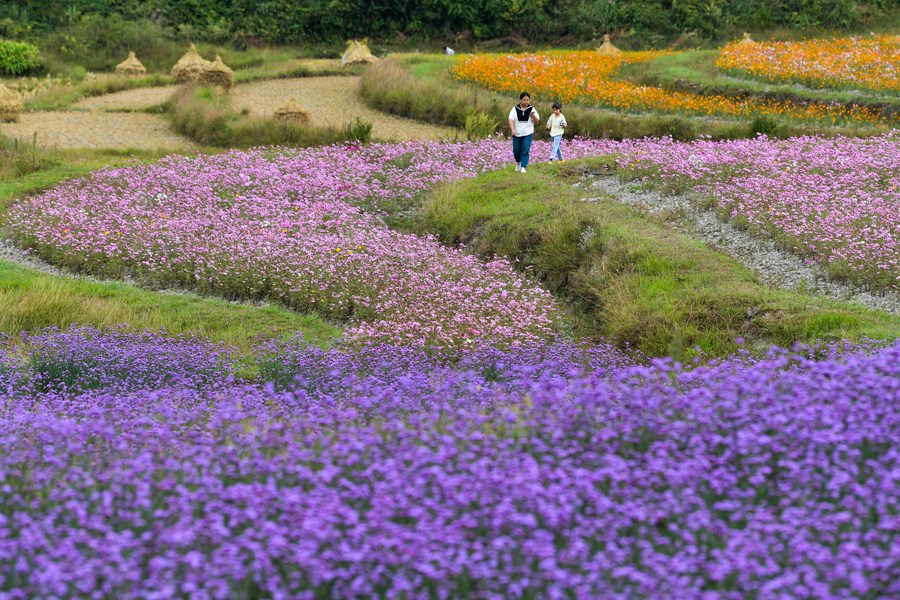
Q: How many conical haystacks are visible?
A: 8